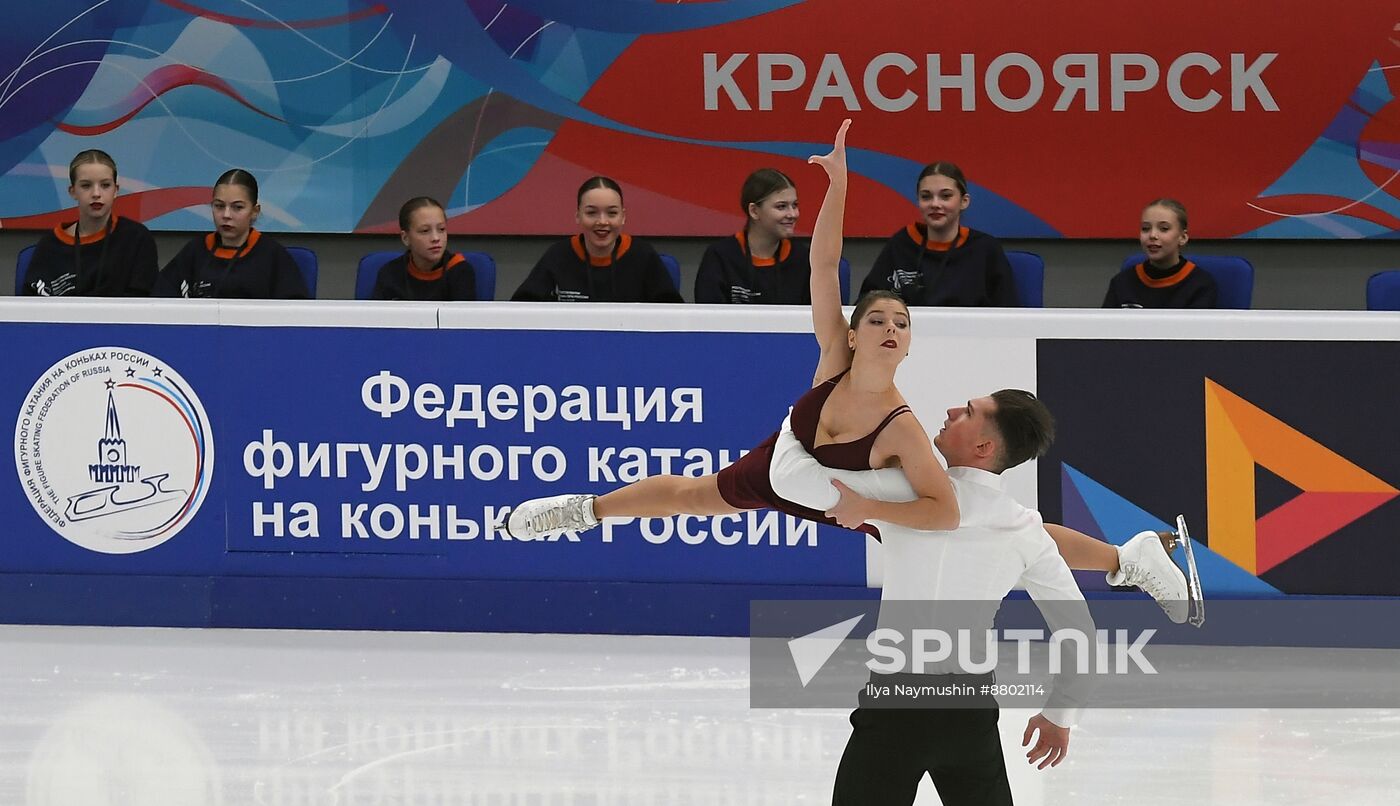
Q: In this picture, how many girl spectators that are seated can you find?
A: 7